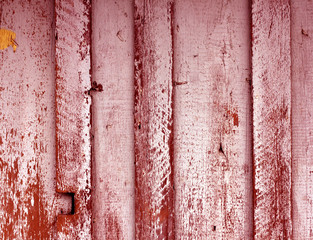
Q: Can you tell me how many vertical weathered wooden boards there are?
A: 7